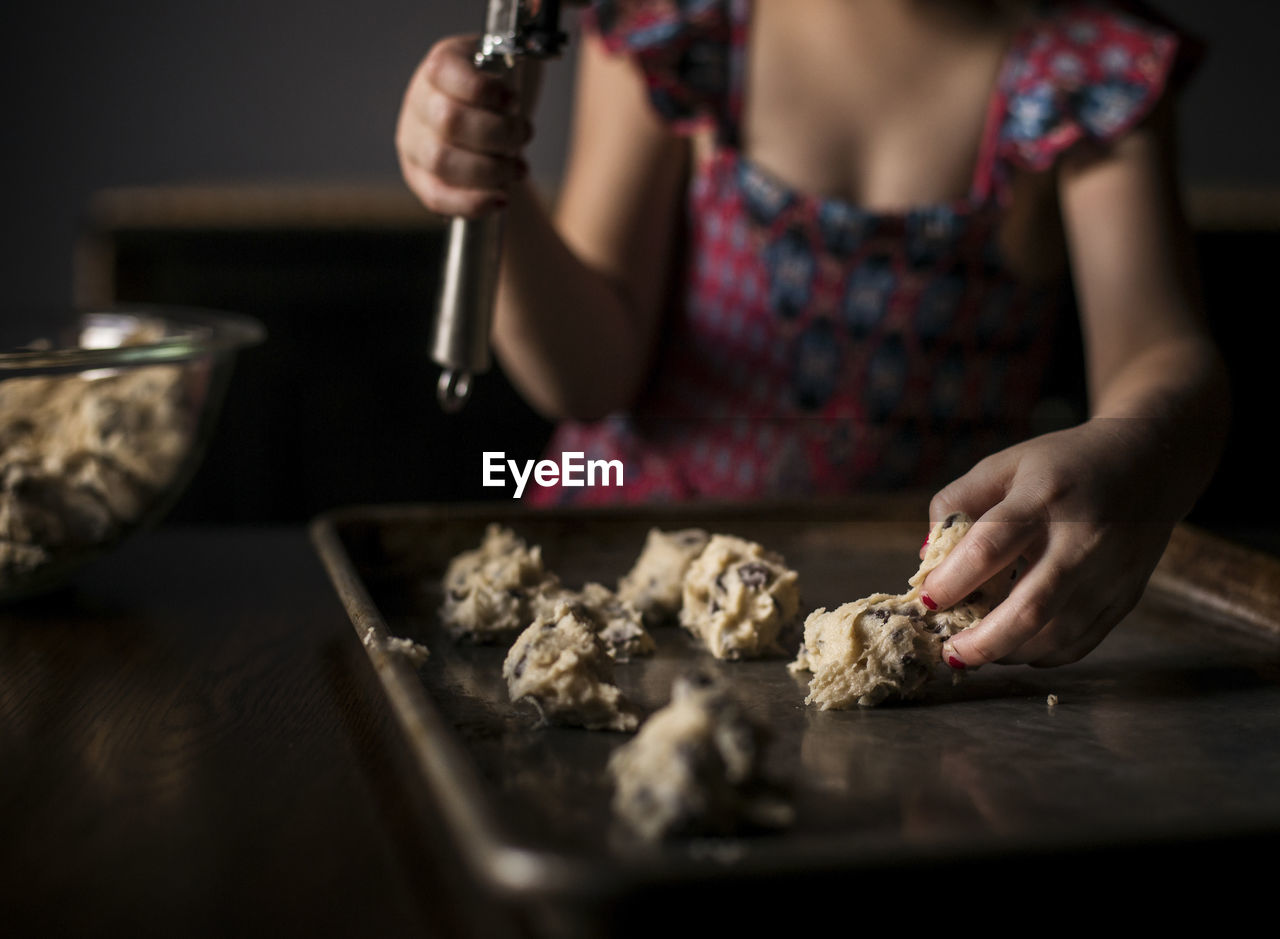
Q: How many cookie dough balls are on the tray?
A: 7